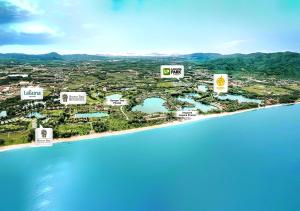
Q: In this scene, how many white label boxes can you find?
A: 7